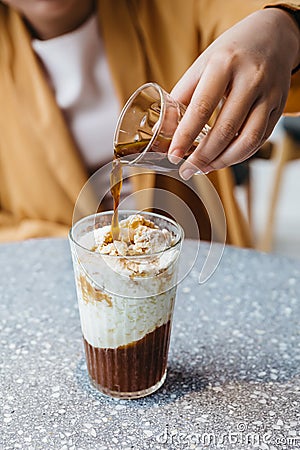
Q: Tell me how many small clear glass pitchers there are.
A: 1